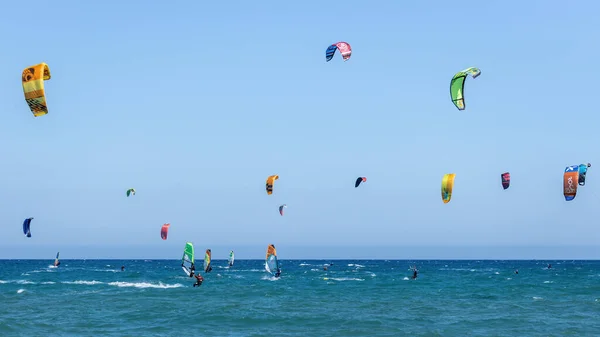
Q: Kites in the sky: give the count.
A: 13